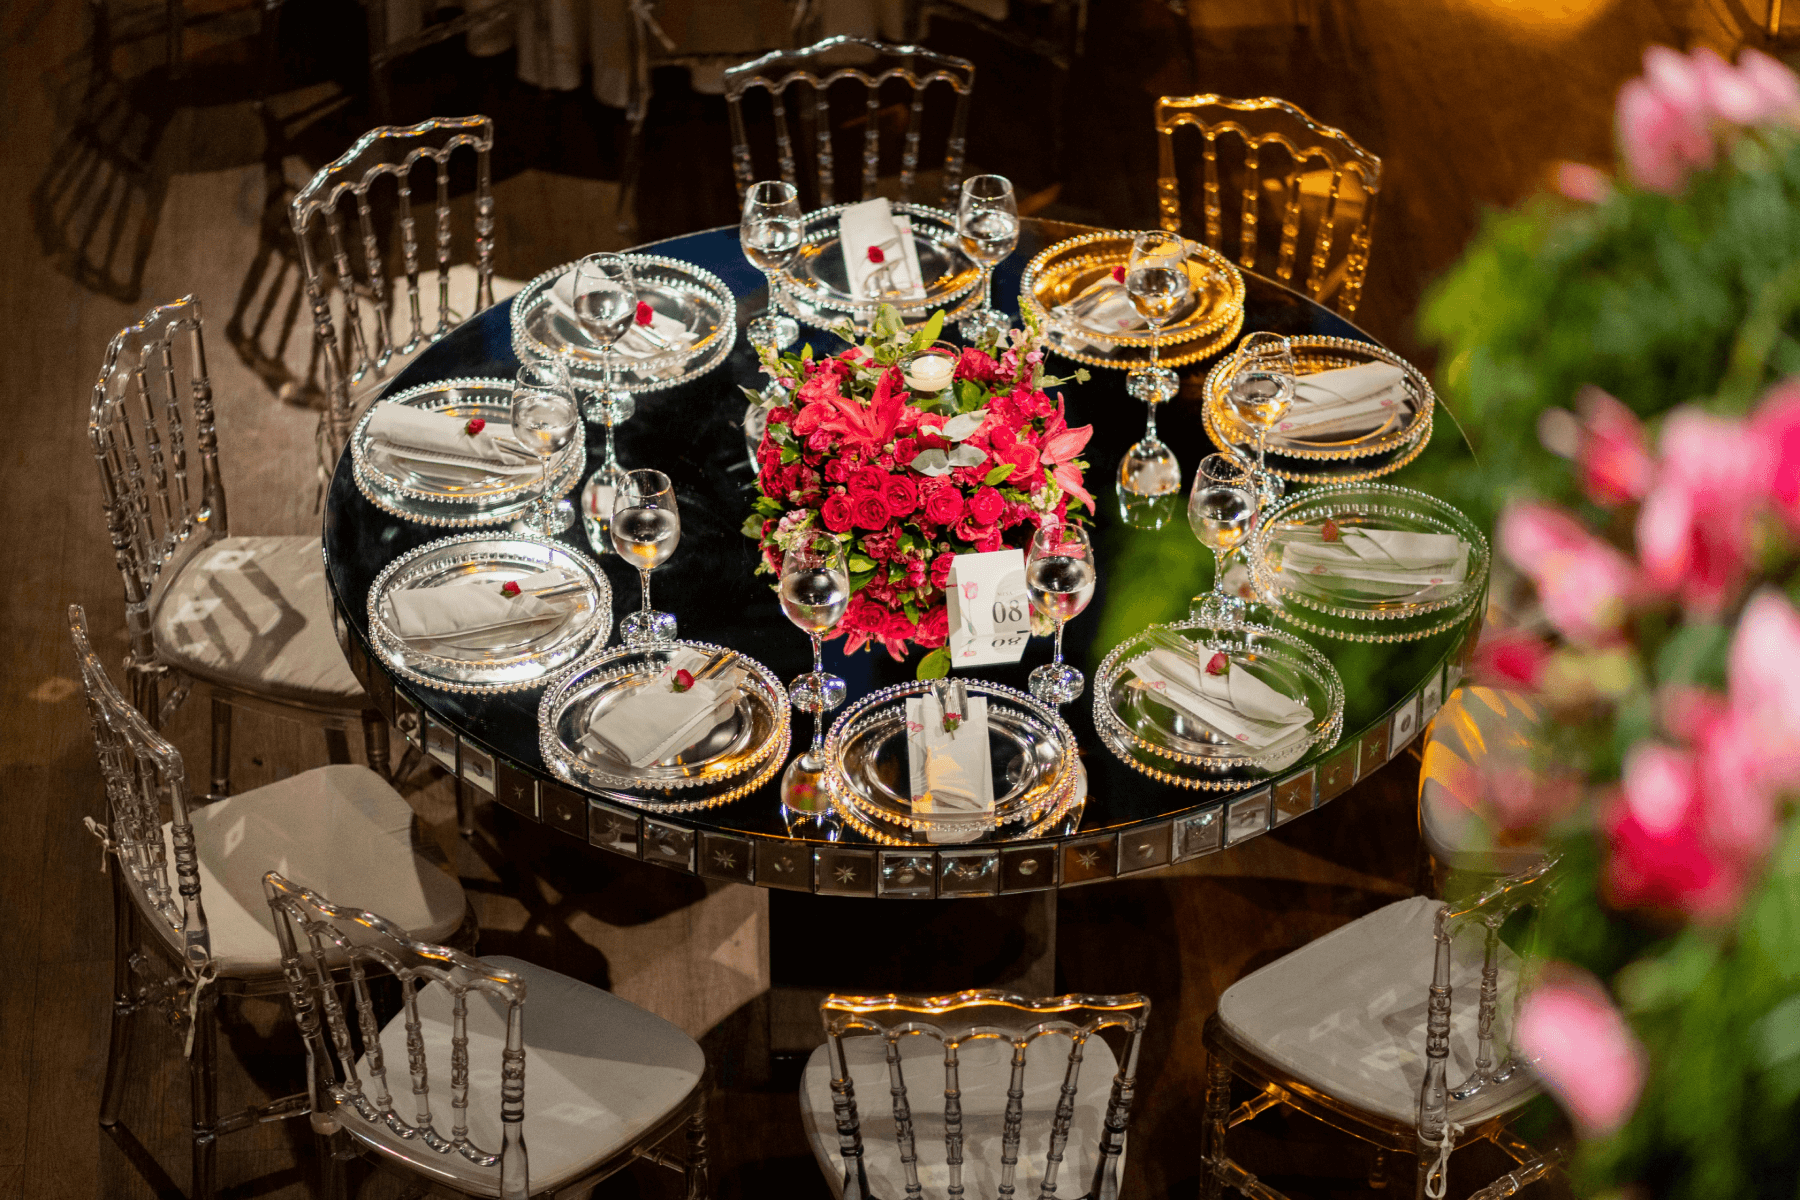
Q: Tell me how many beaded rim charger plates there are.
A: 10